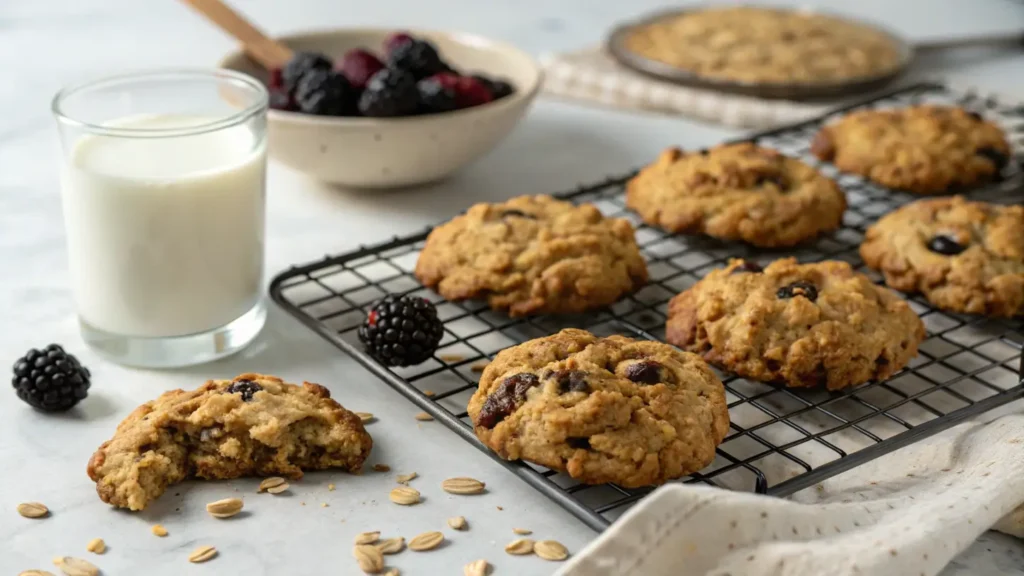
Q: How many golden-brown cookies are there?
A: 7